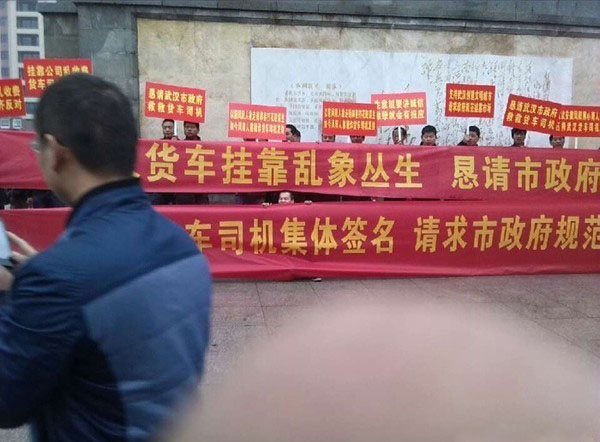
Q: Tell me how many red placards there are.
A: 9